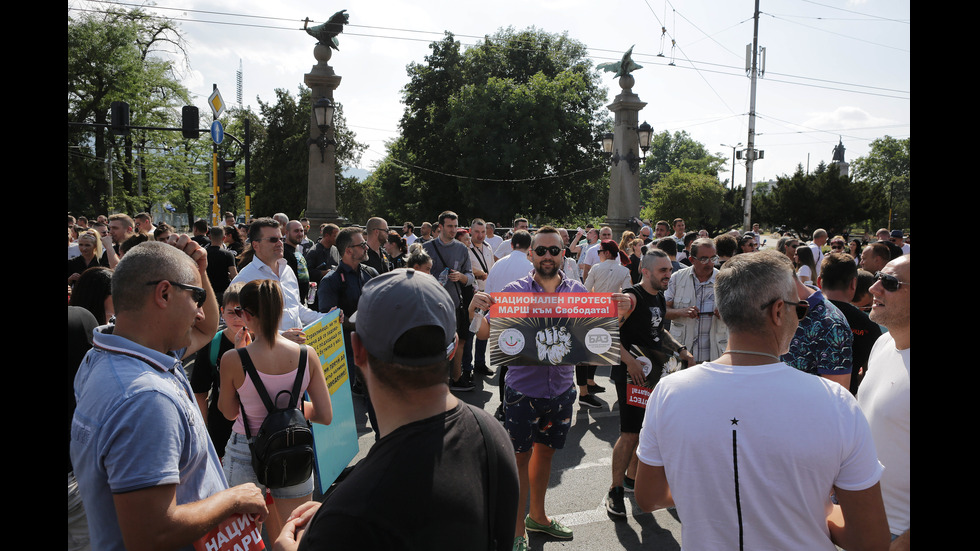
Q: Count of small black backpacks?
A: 1